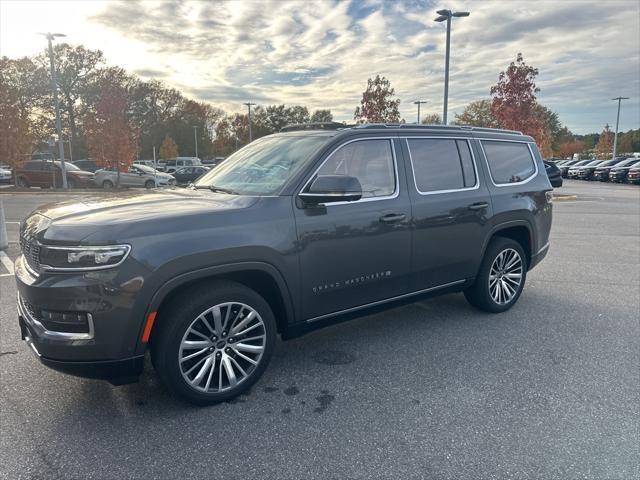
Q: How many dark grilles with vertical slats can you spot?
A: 1